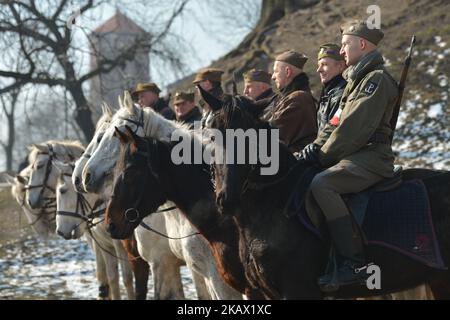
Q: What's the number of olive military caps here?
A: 7